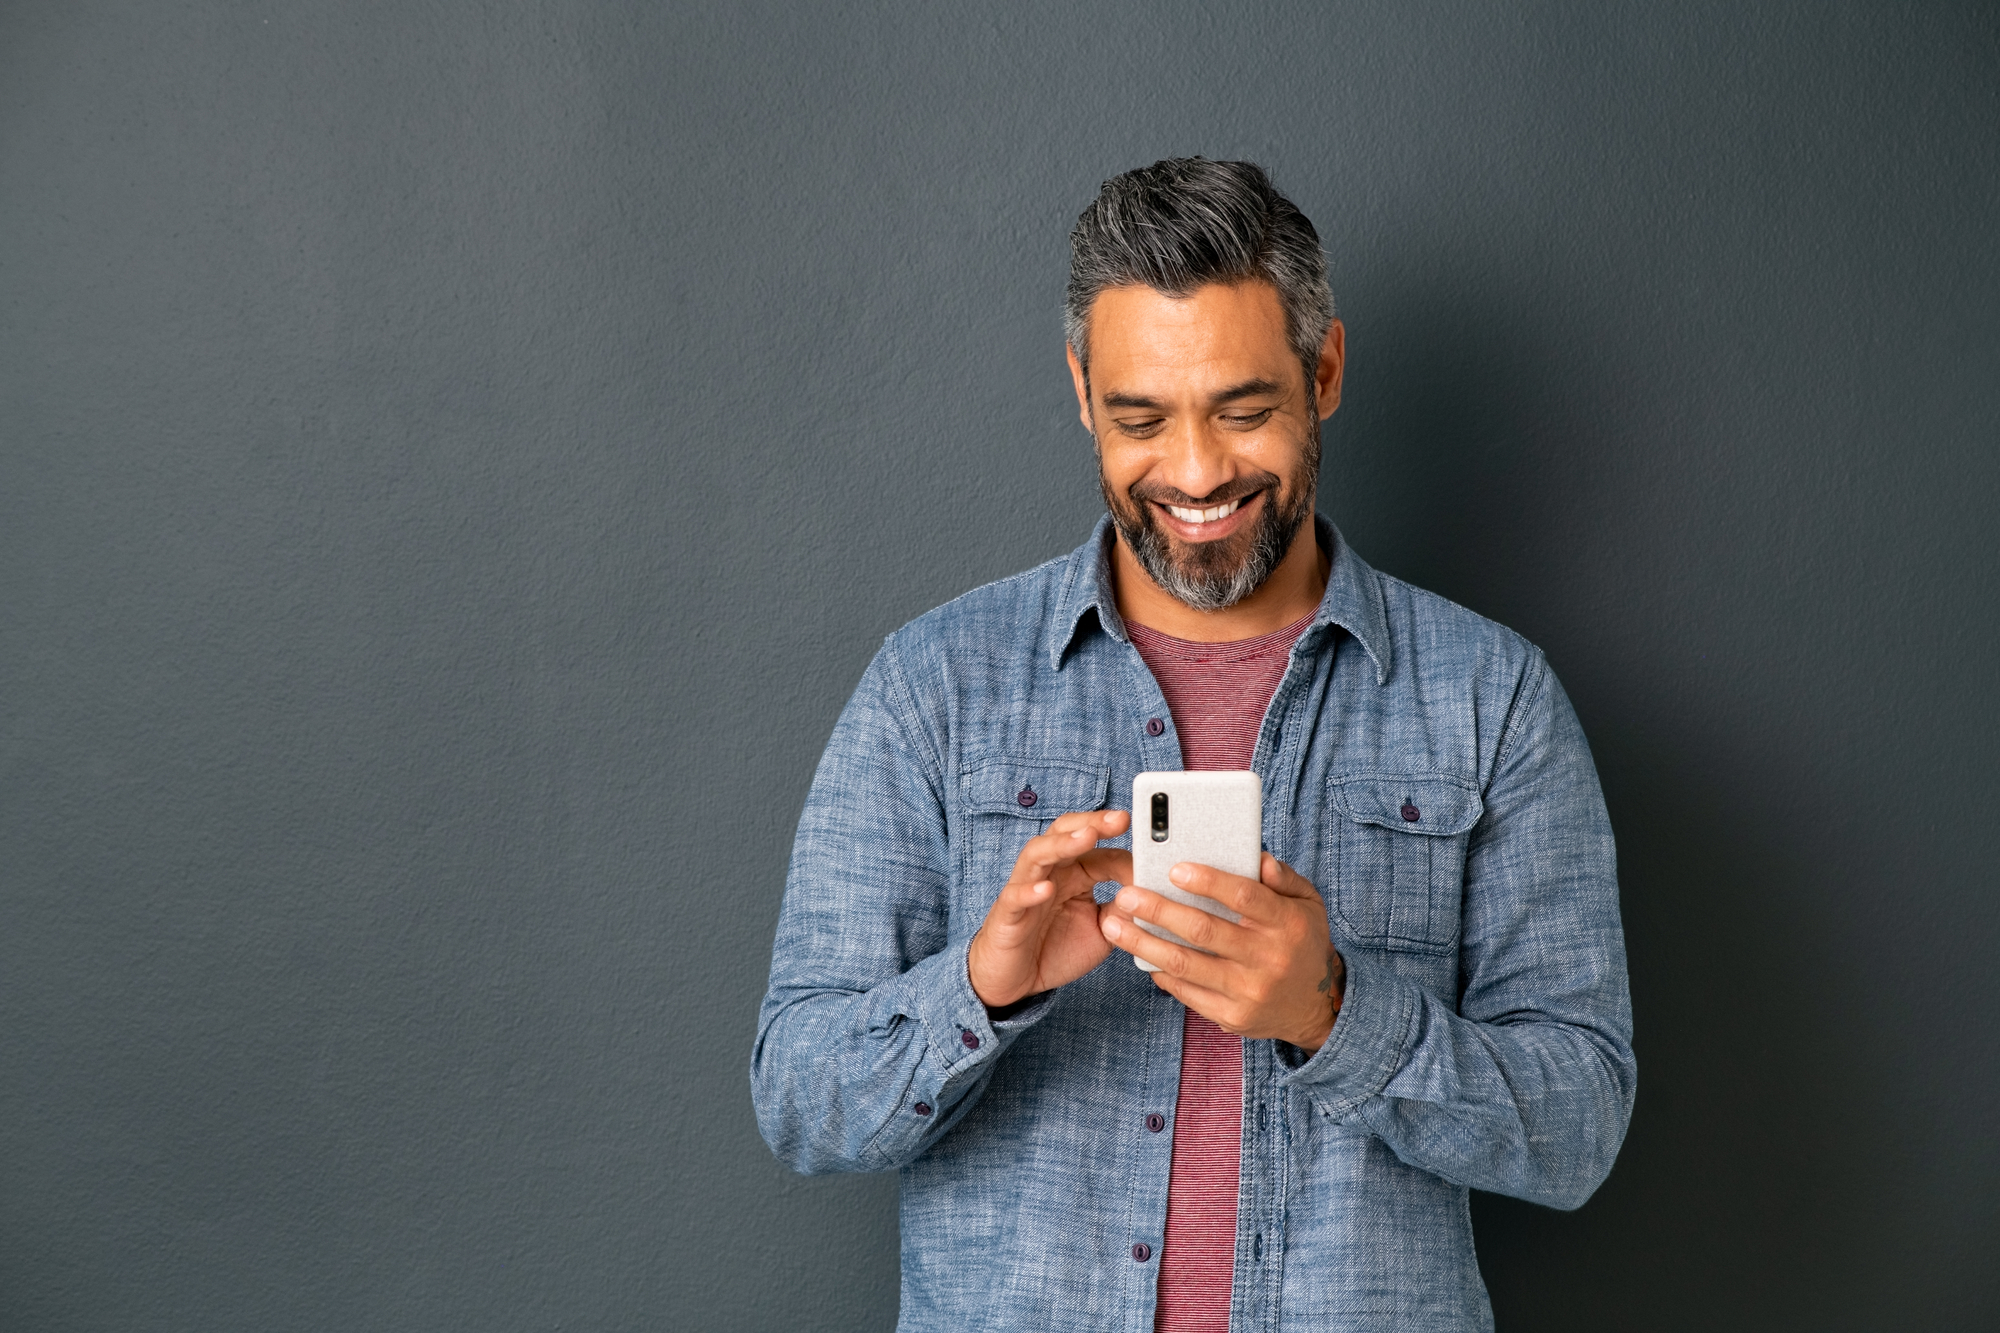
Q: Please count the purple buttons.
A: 7